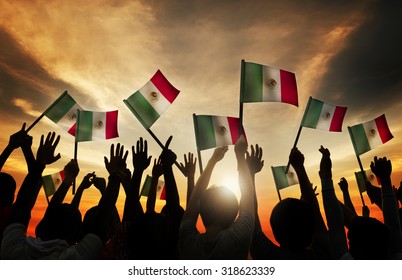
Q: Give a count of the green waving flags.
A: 11